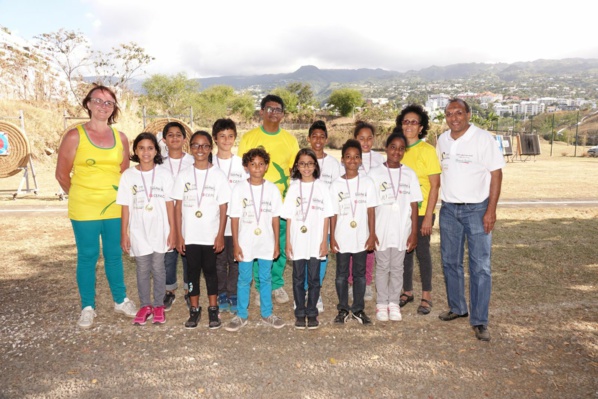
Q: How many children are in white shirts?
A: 10